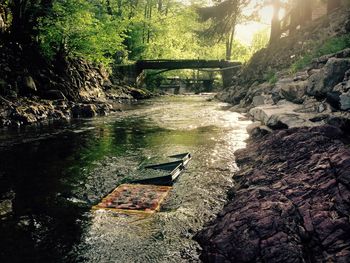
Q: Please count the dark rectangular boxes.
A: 2